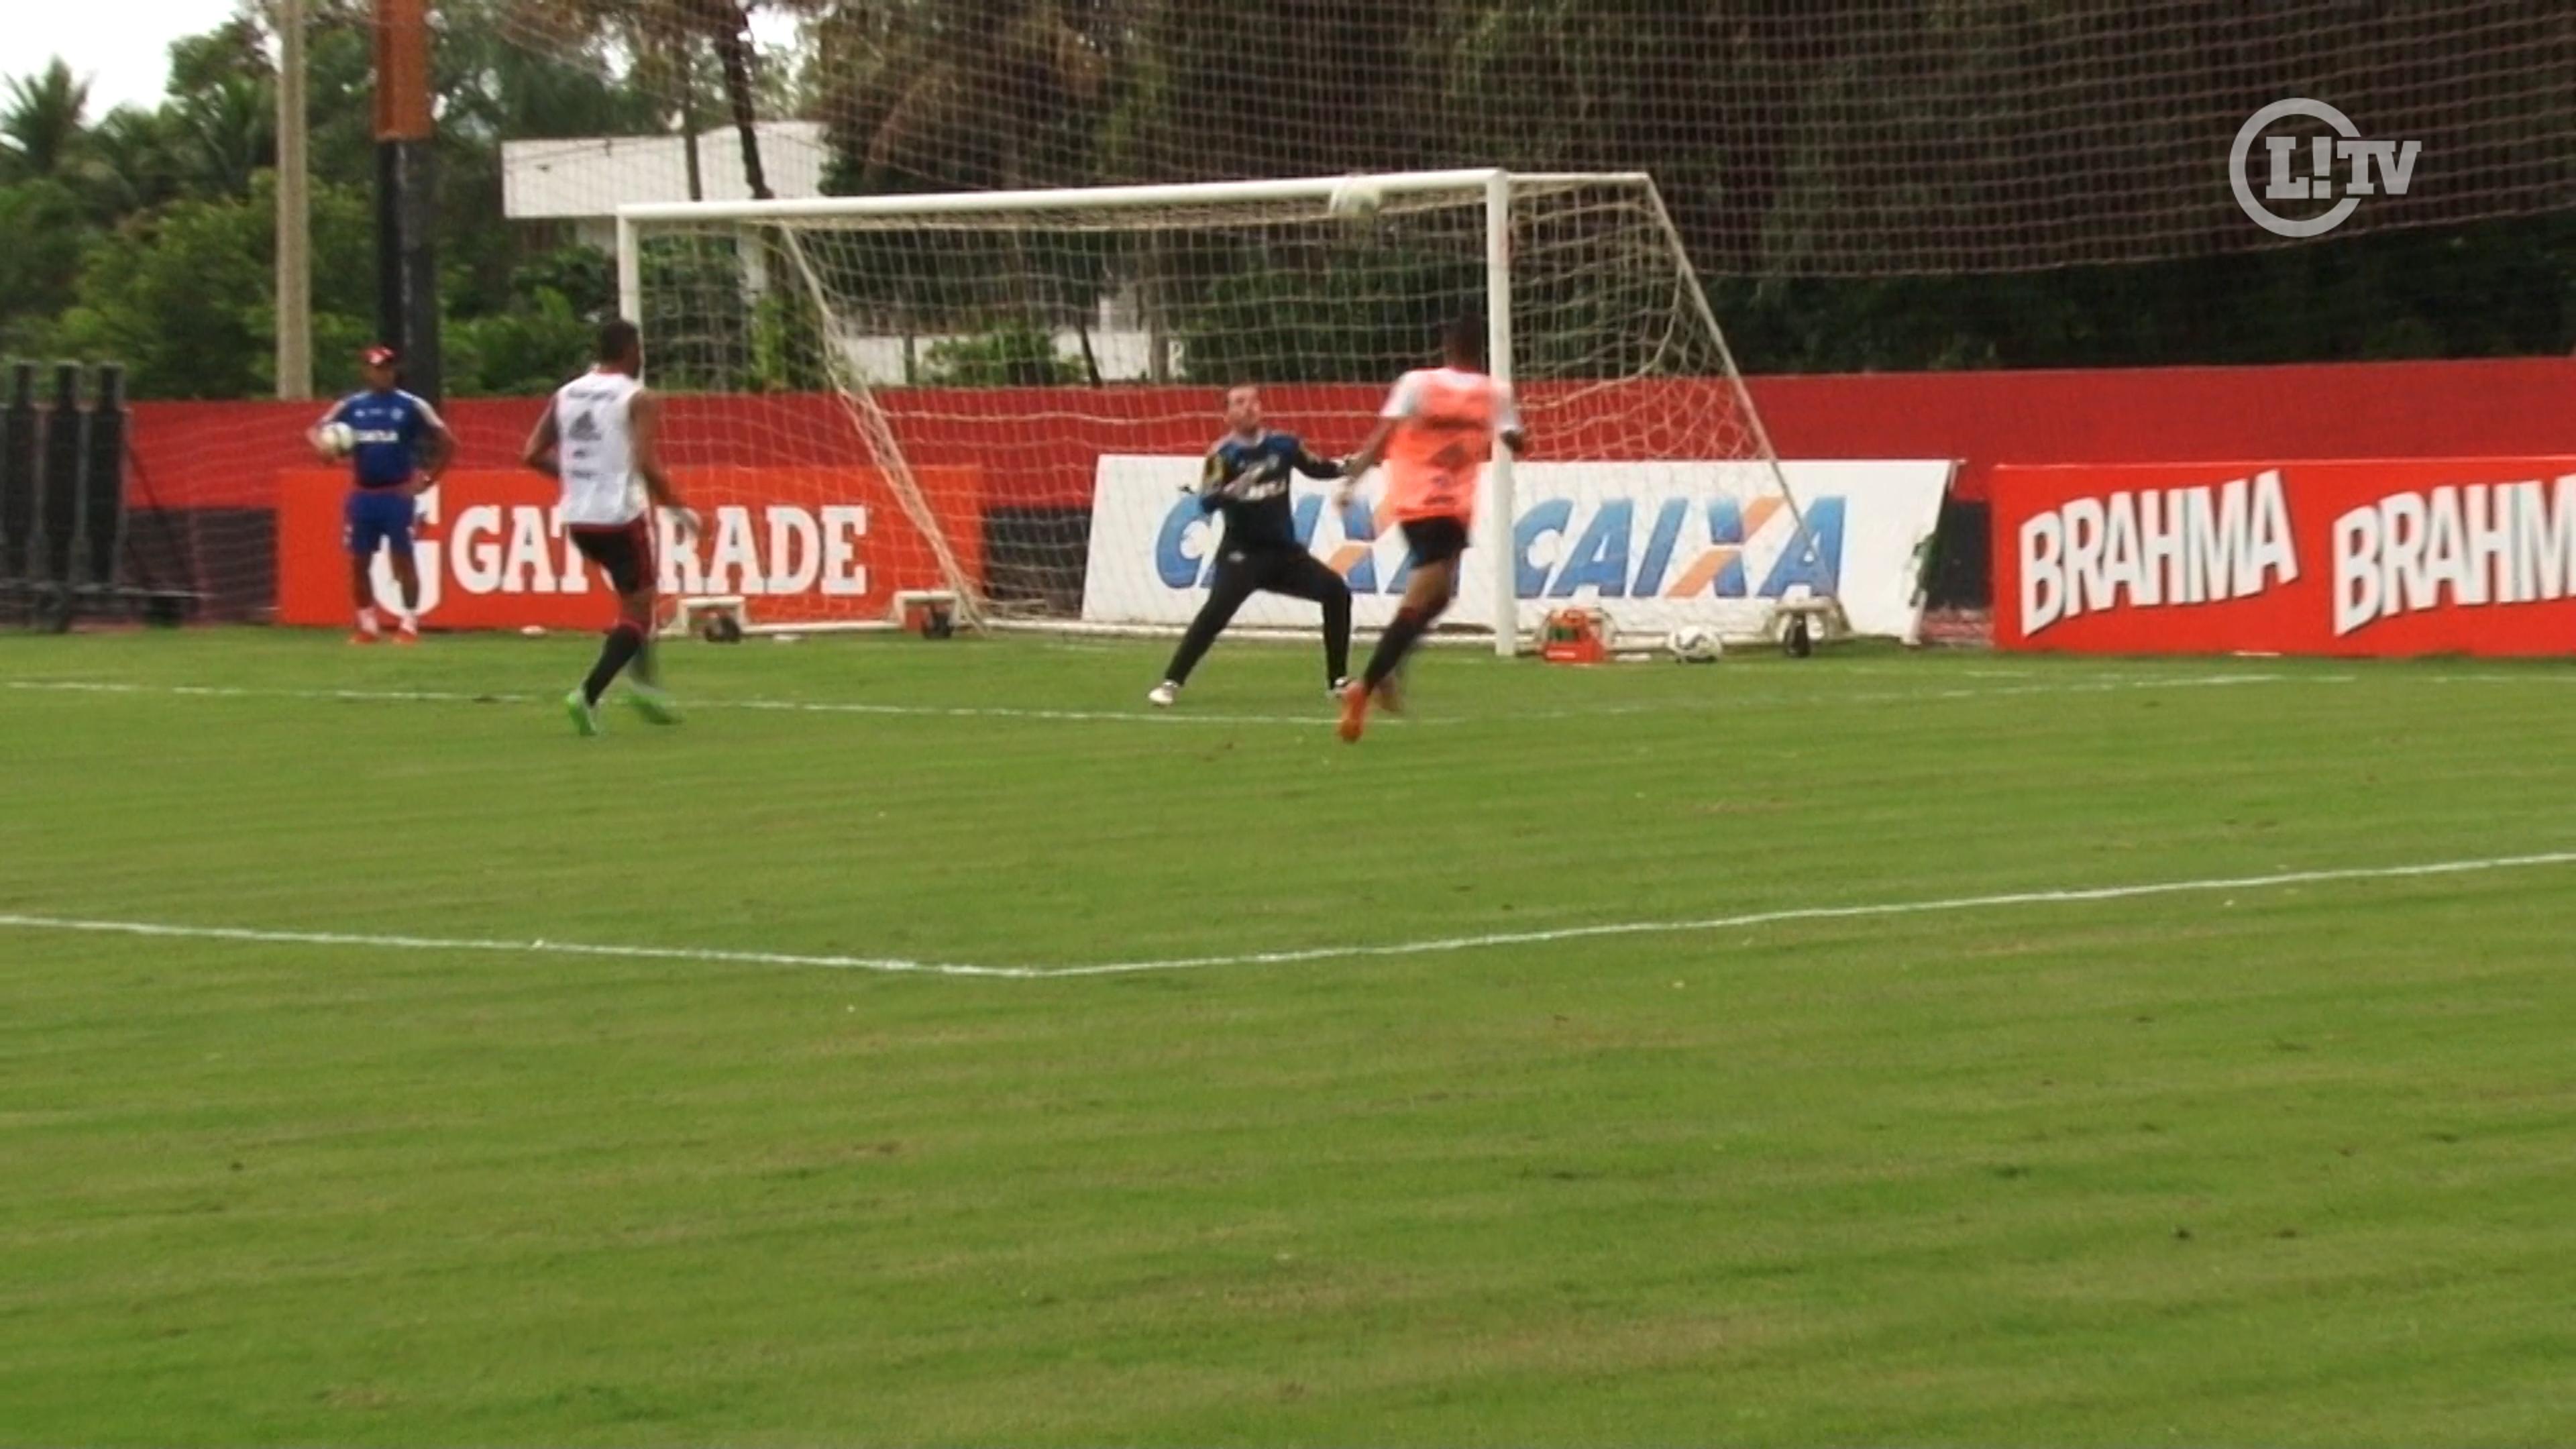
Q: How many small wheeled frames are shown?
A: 3